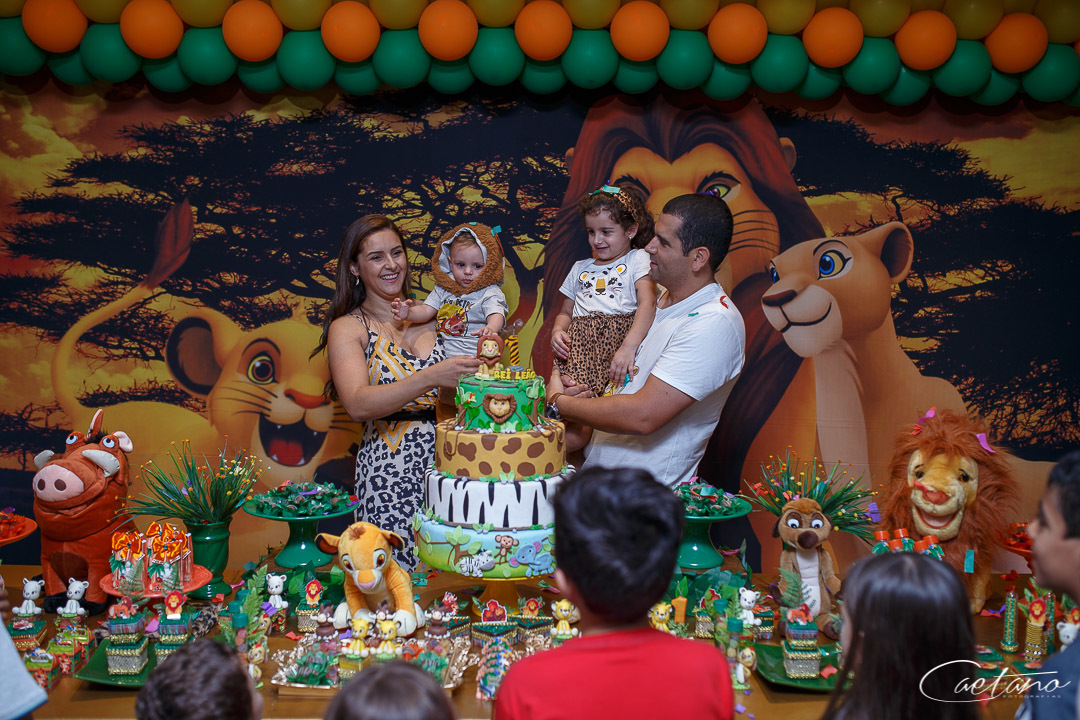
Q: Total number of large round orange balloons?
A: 11